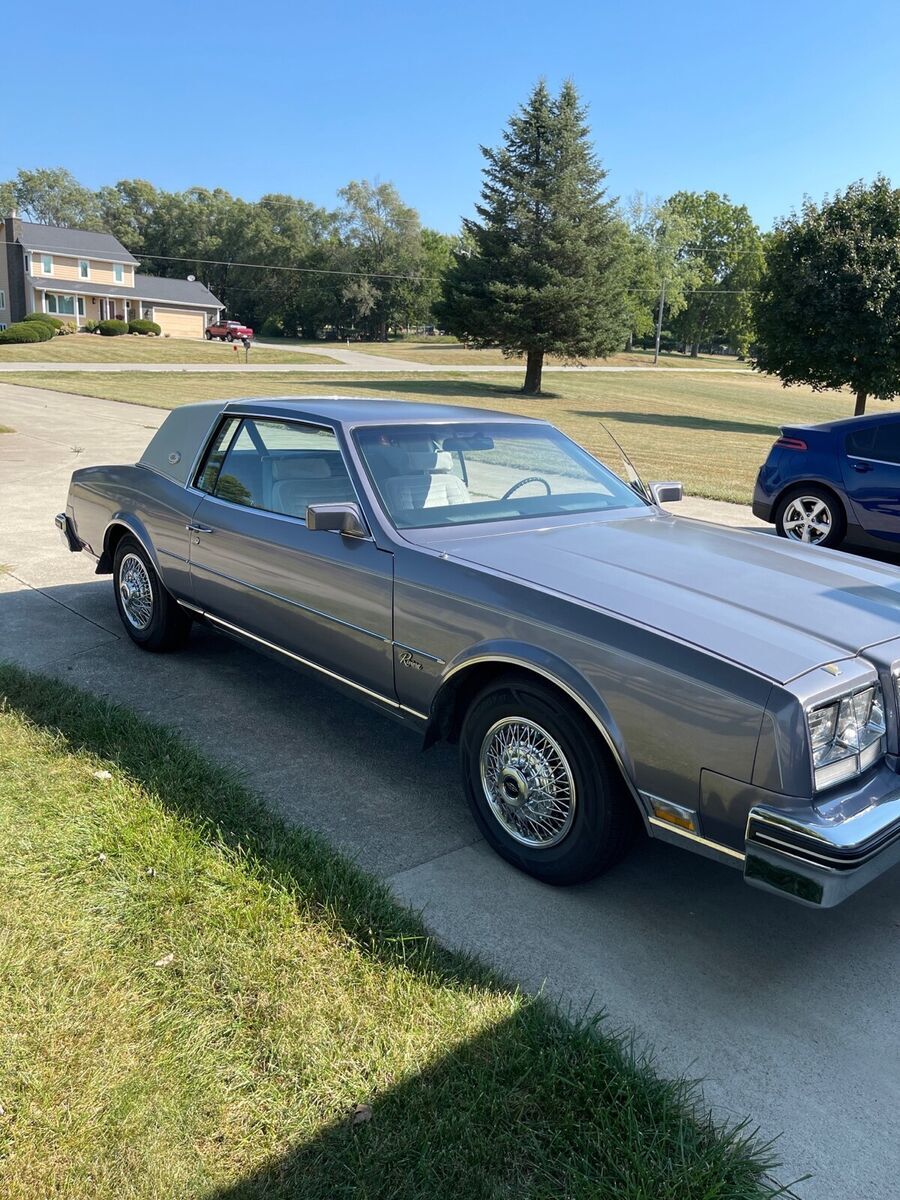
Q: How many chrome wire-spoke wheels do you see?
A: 2